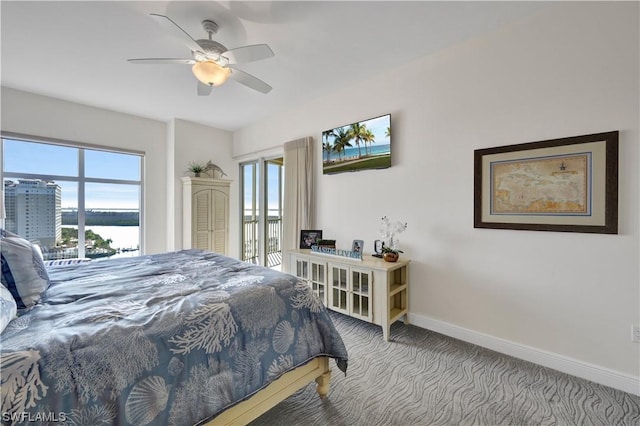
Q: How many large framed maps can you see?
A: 1